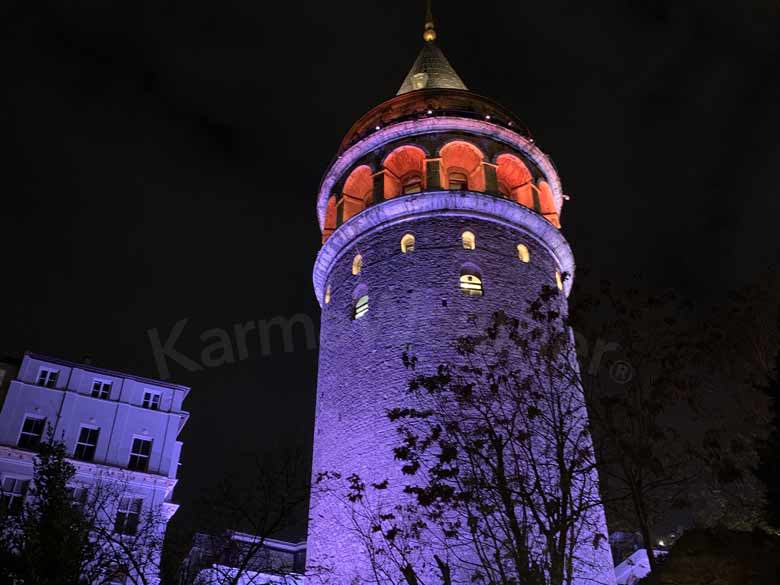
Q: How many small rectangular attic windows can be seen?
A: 3